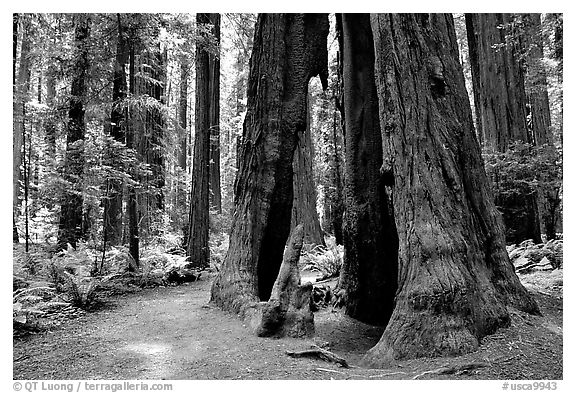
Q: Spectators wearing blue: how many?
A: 0